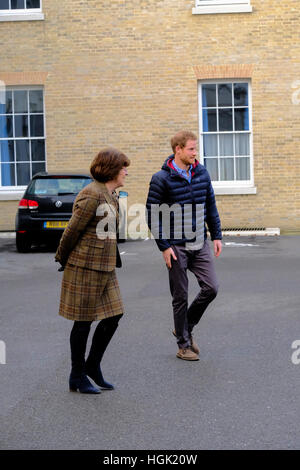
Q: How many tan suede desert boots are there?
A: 2